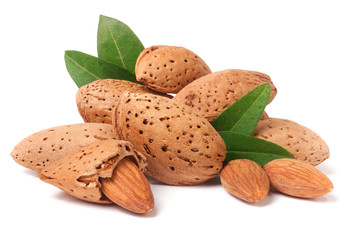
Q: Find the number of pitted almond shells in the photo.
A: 7